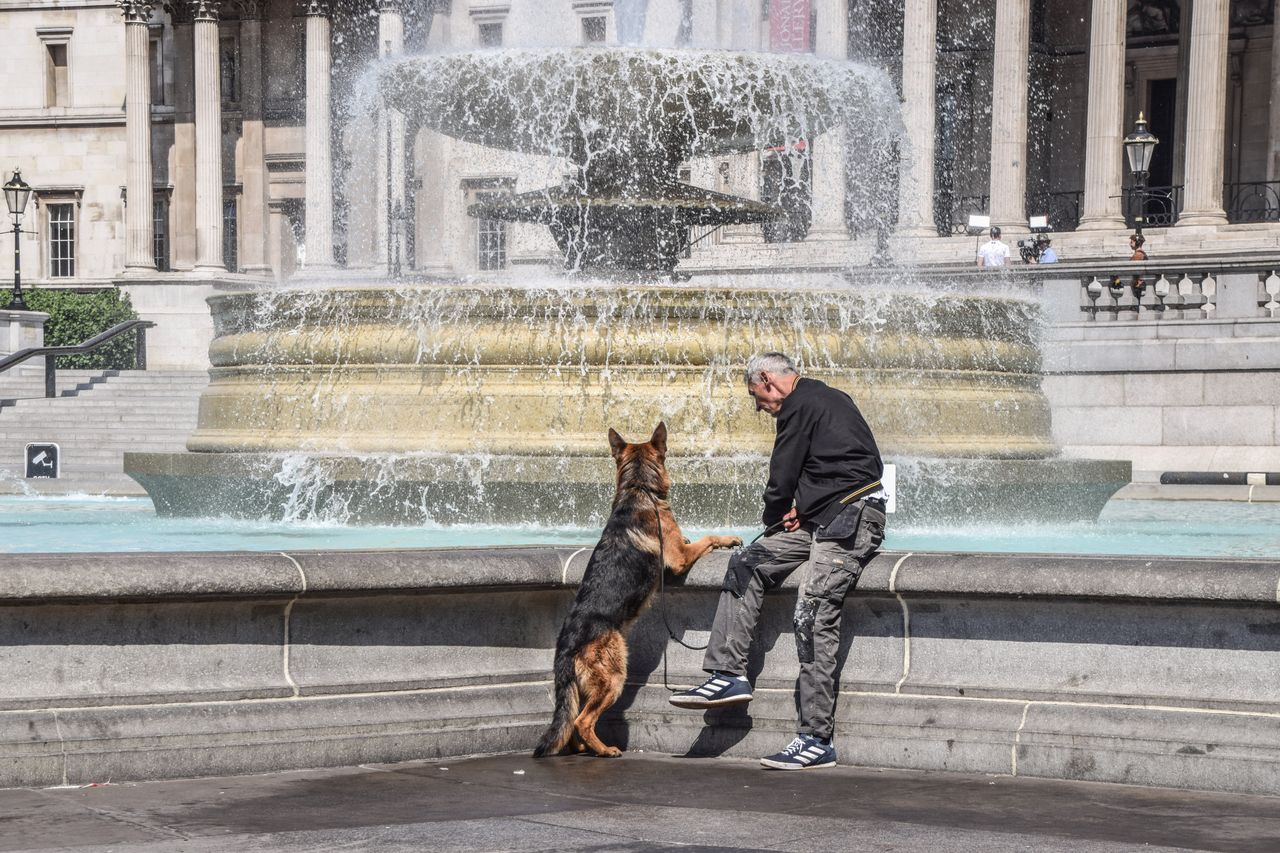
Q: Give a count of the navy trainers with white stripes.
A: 2